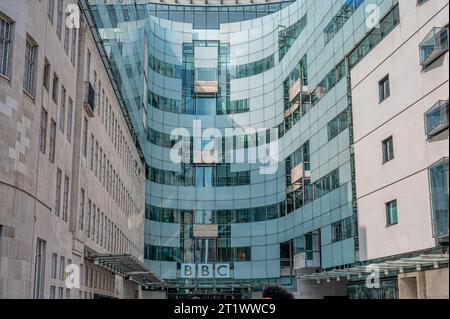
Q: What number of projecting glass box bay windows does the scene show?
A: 3